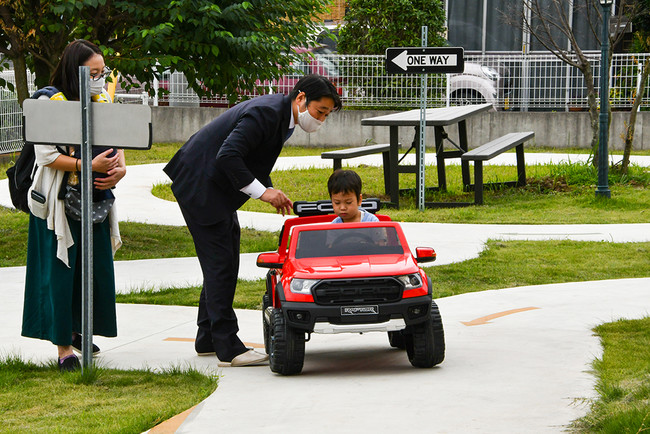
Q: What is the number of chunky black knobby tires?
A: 4